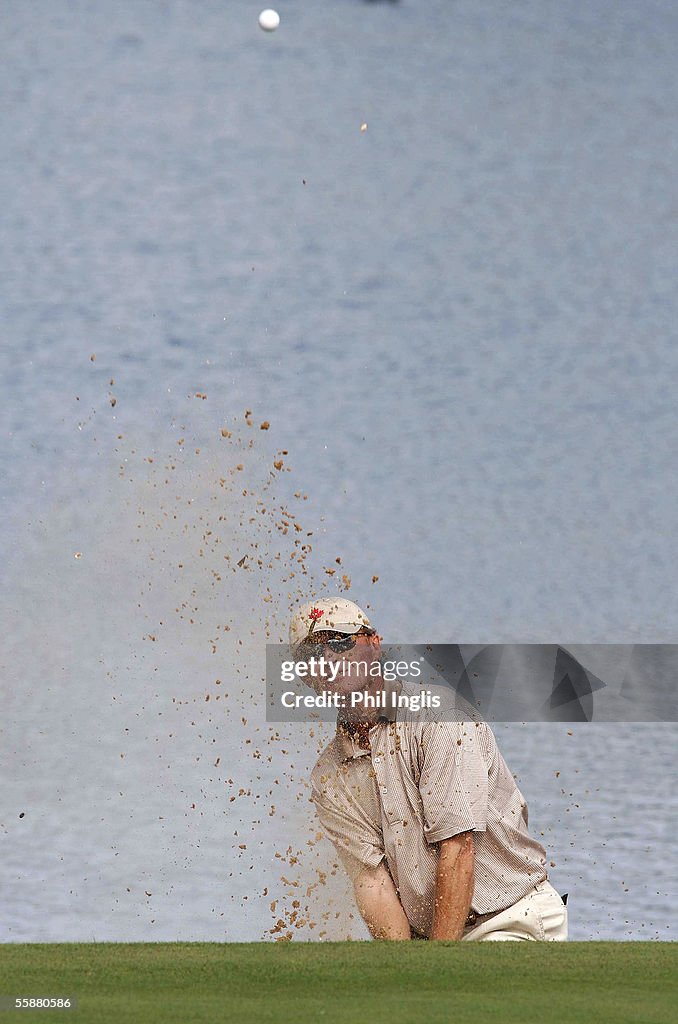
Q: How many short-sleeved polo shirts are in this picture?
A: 1